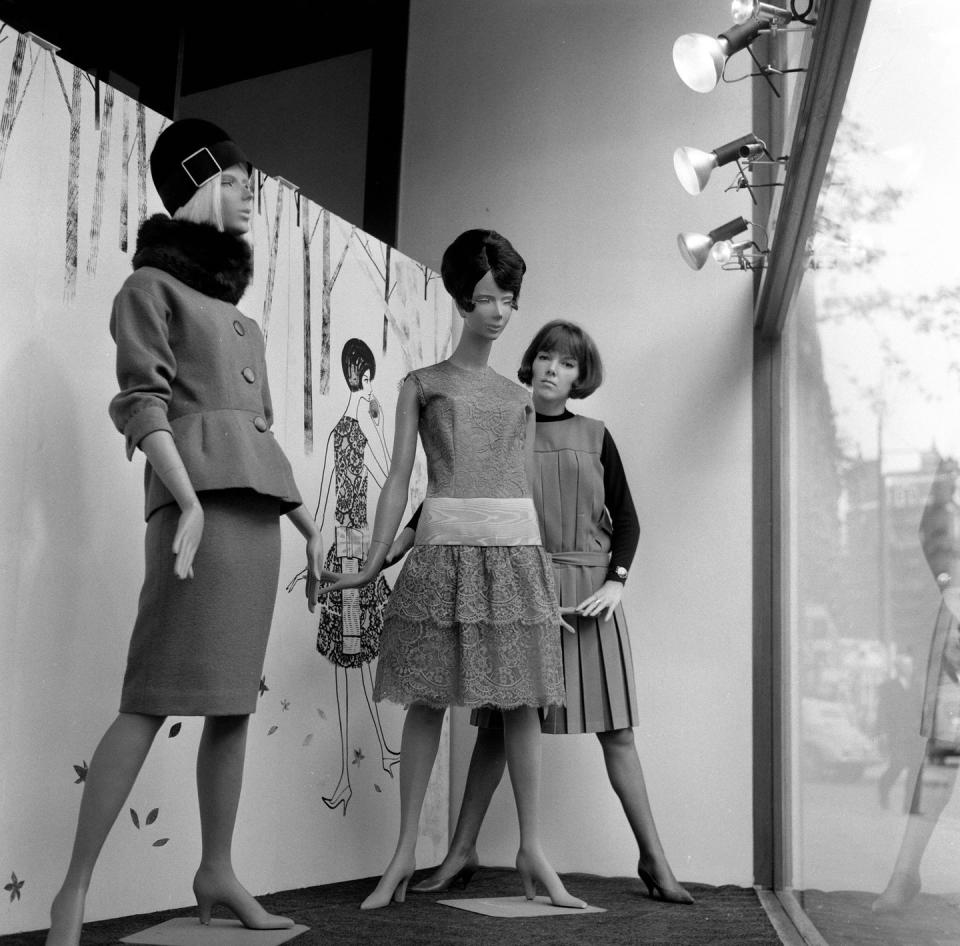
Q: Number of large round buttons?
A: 3